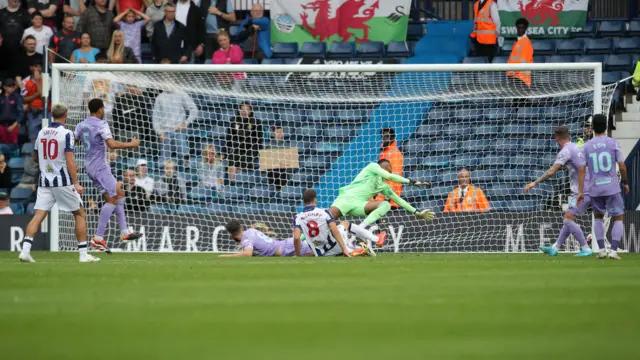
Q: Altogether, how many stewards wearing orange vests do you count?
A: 4